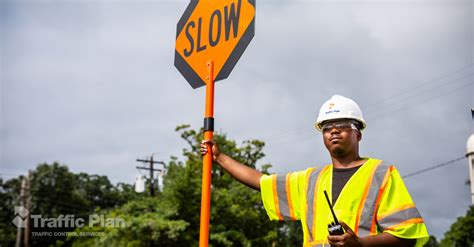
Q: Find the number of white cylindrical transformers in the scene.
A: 2